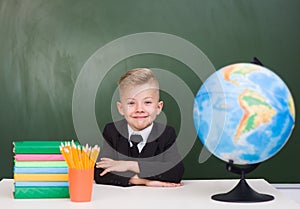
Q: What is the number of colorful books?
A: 7